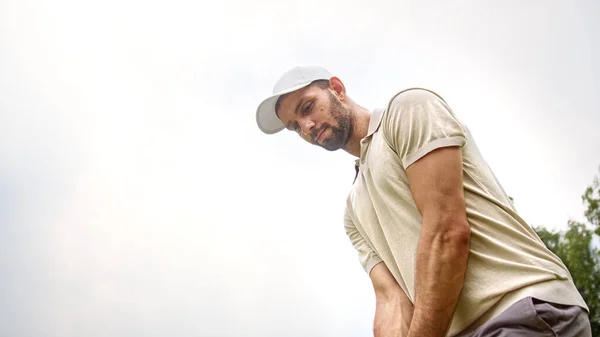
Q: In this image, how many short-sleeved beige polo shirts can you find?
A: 1